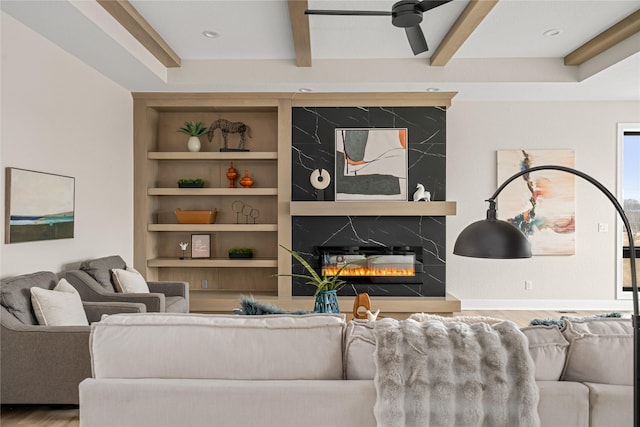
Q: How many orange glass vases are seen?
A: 2